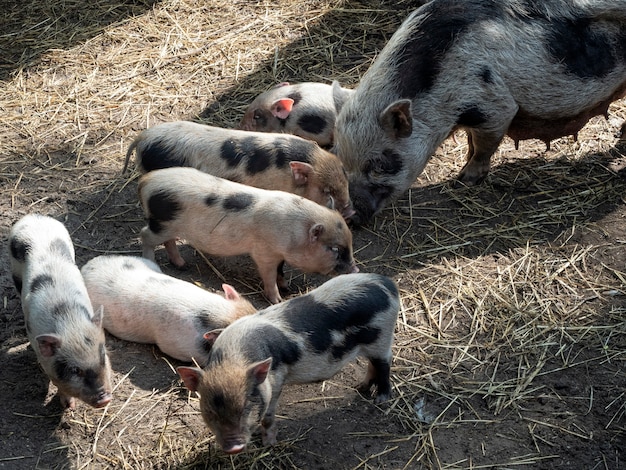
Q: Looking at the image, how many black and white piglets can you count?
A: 6